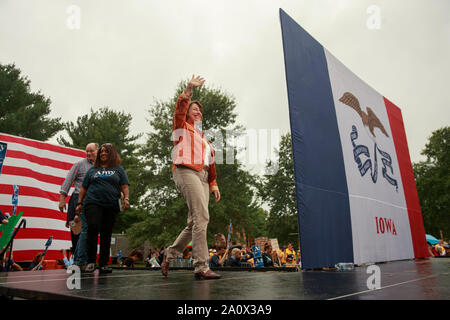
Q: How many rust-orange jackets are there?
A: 1